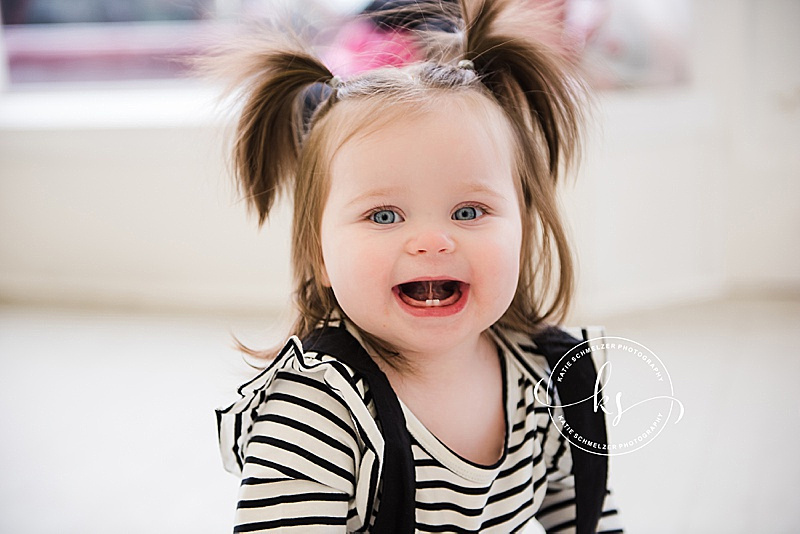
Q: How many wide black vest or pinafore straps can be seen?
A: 2